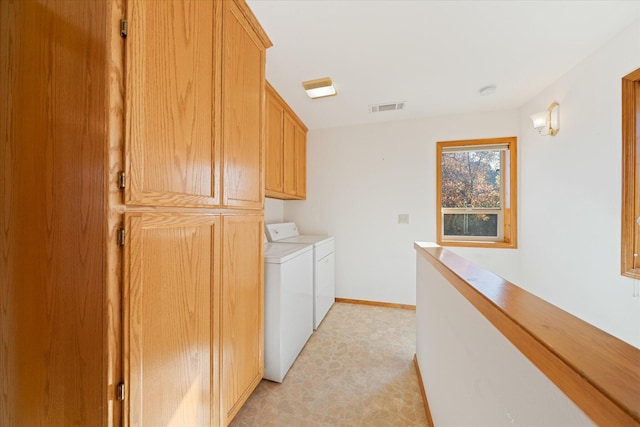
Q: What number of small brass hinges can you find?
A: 4